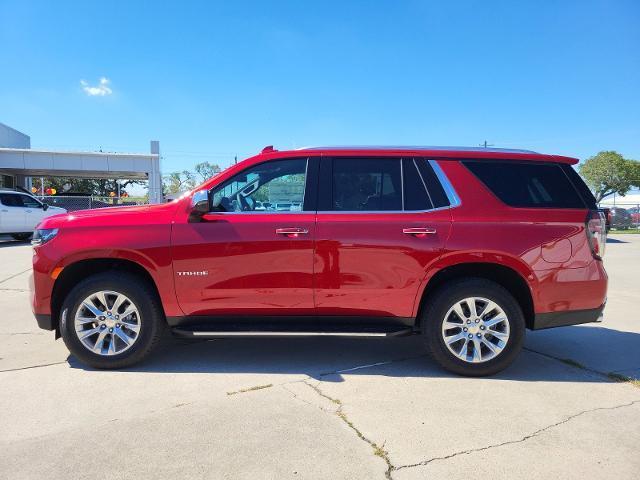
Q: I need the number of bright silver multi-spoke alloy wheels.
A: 2